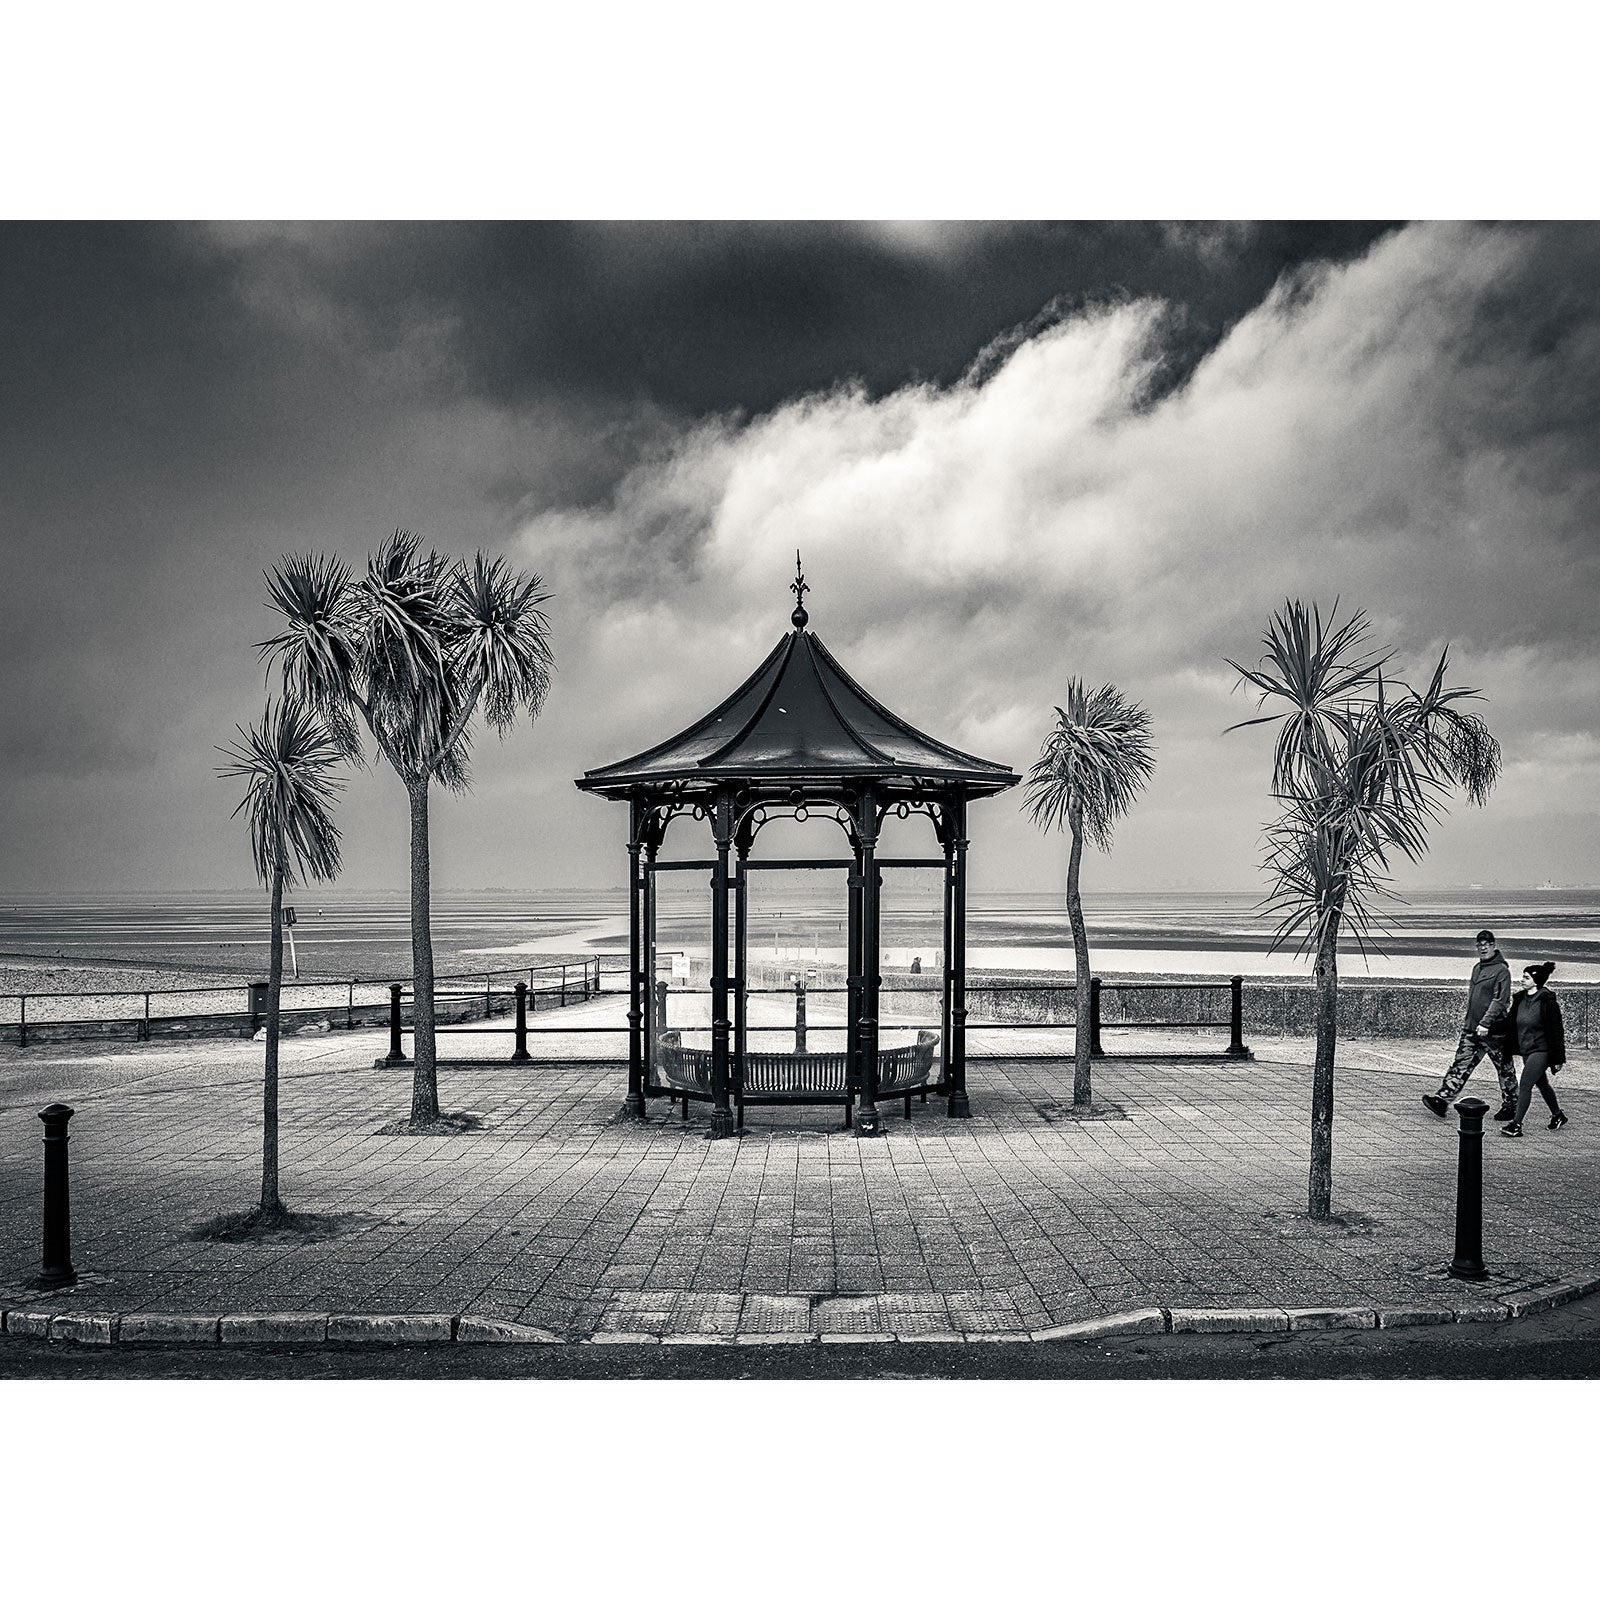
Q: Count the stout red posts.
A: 0